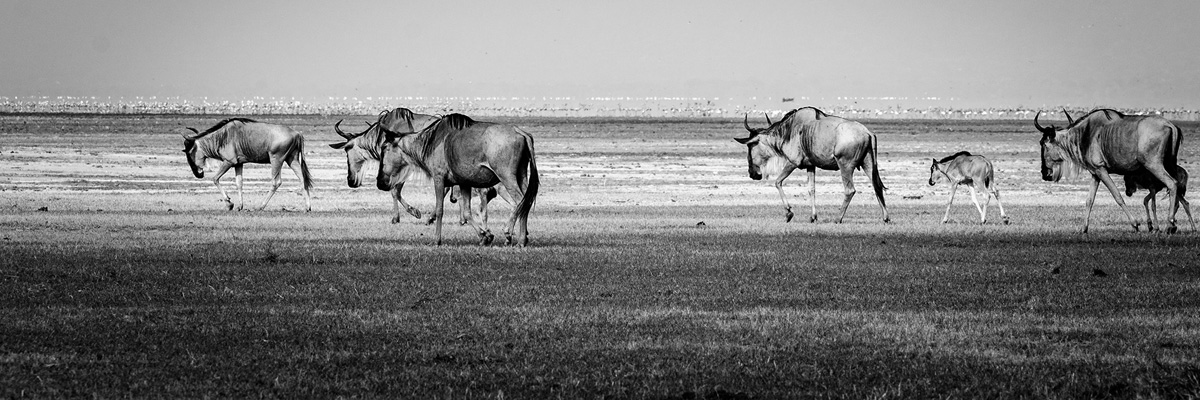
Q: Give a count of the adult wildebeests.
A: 5